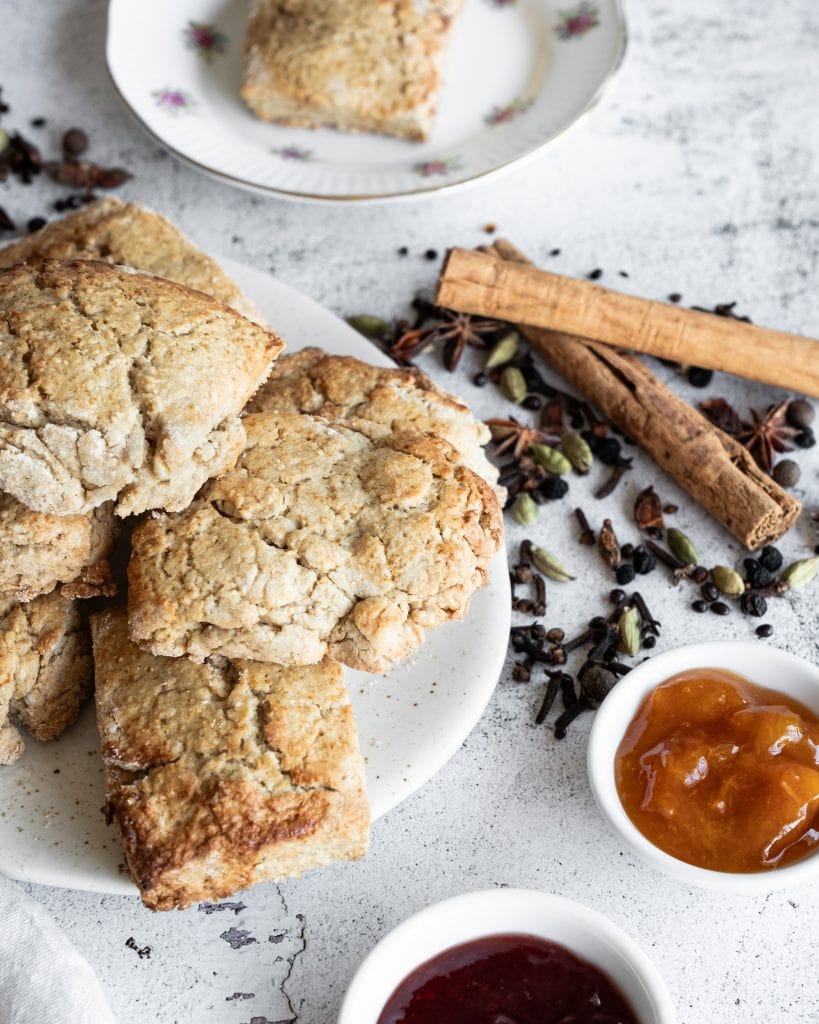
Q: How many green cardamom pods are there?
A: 11